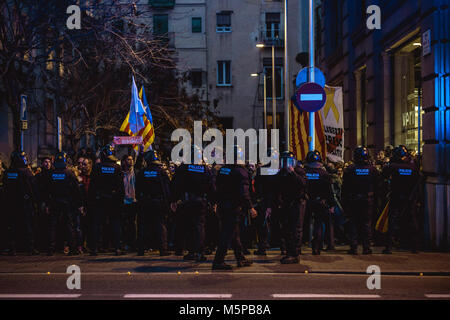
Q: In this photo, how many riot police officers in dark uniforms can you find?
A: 11